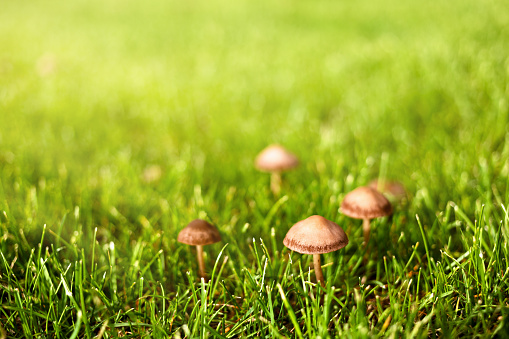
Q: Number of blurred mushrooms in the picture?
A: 2